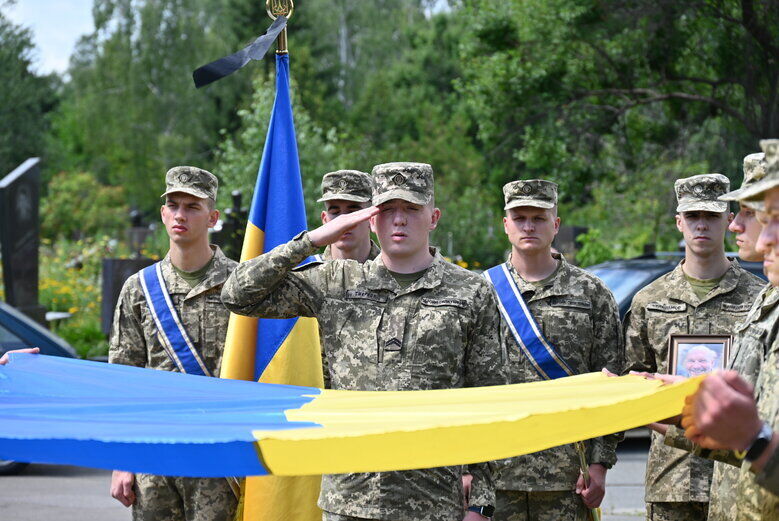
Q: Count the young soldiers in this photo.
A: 7